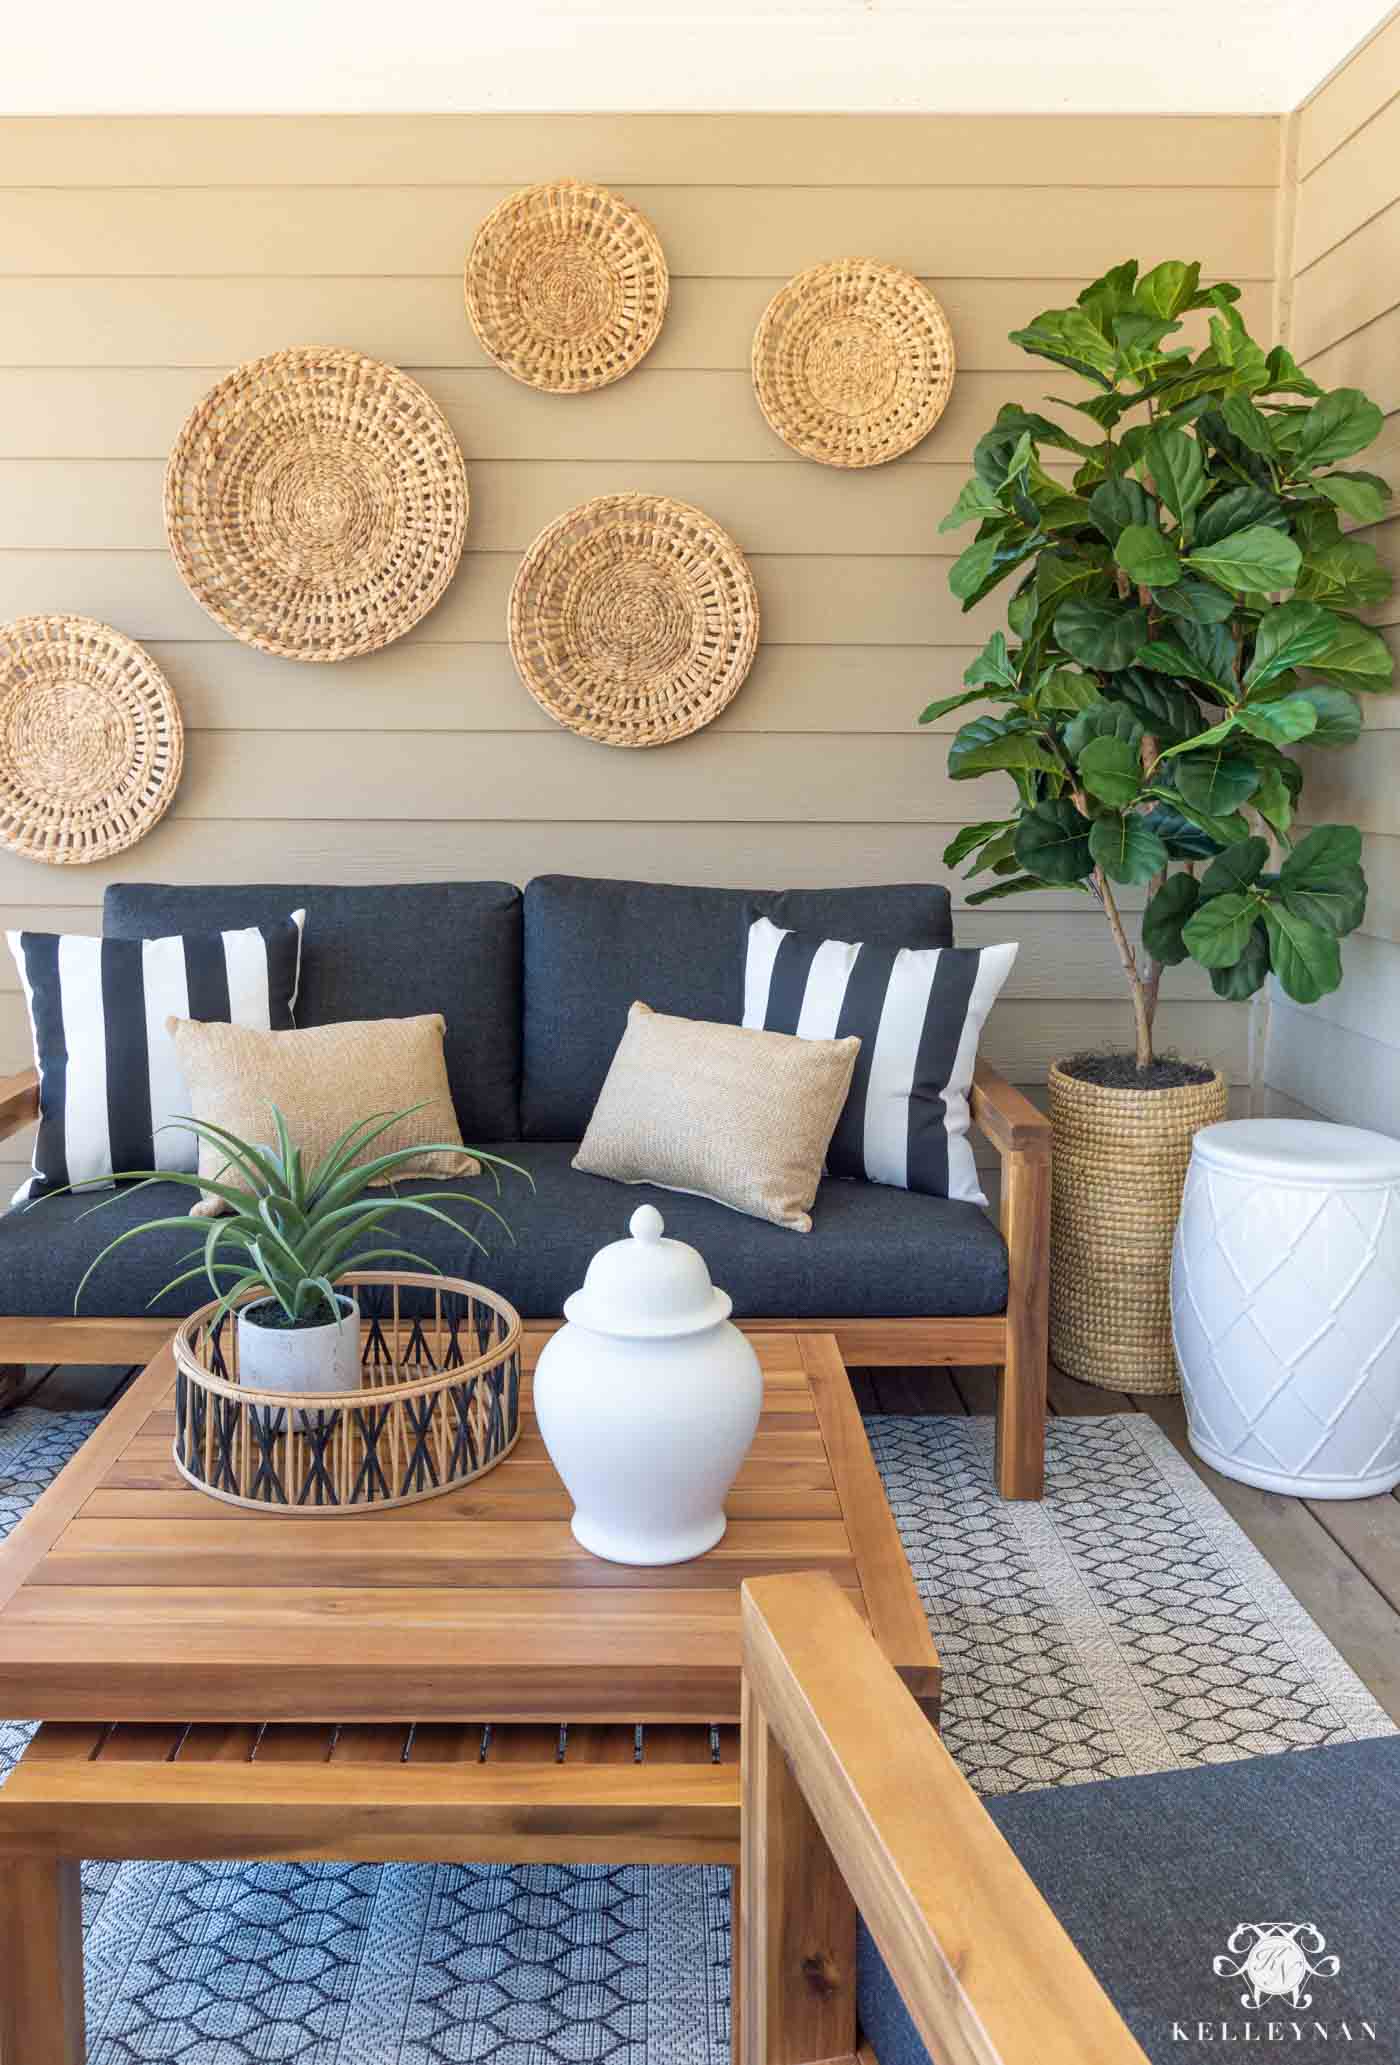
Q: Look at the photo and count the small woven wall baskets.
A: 2